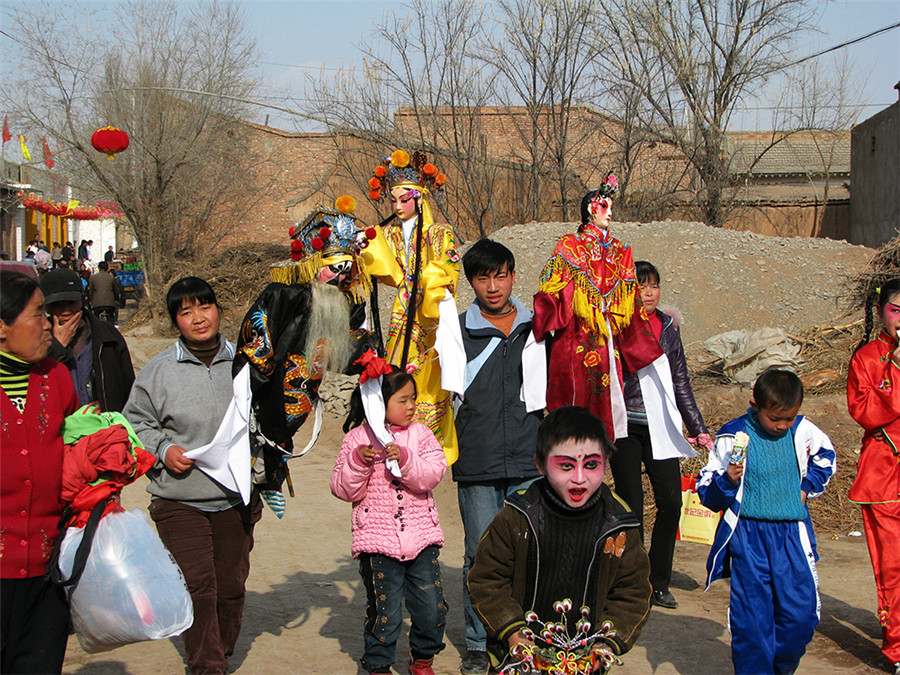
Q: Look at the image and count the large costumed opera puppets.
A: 3